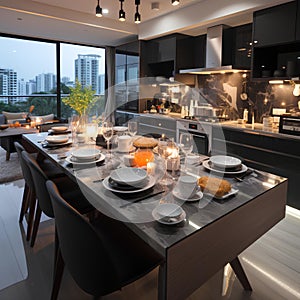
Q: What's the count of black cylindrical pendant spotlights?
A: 4